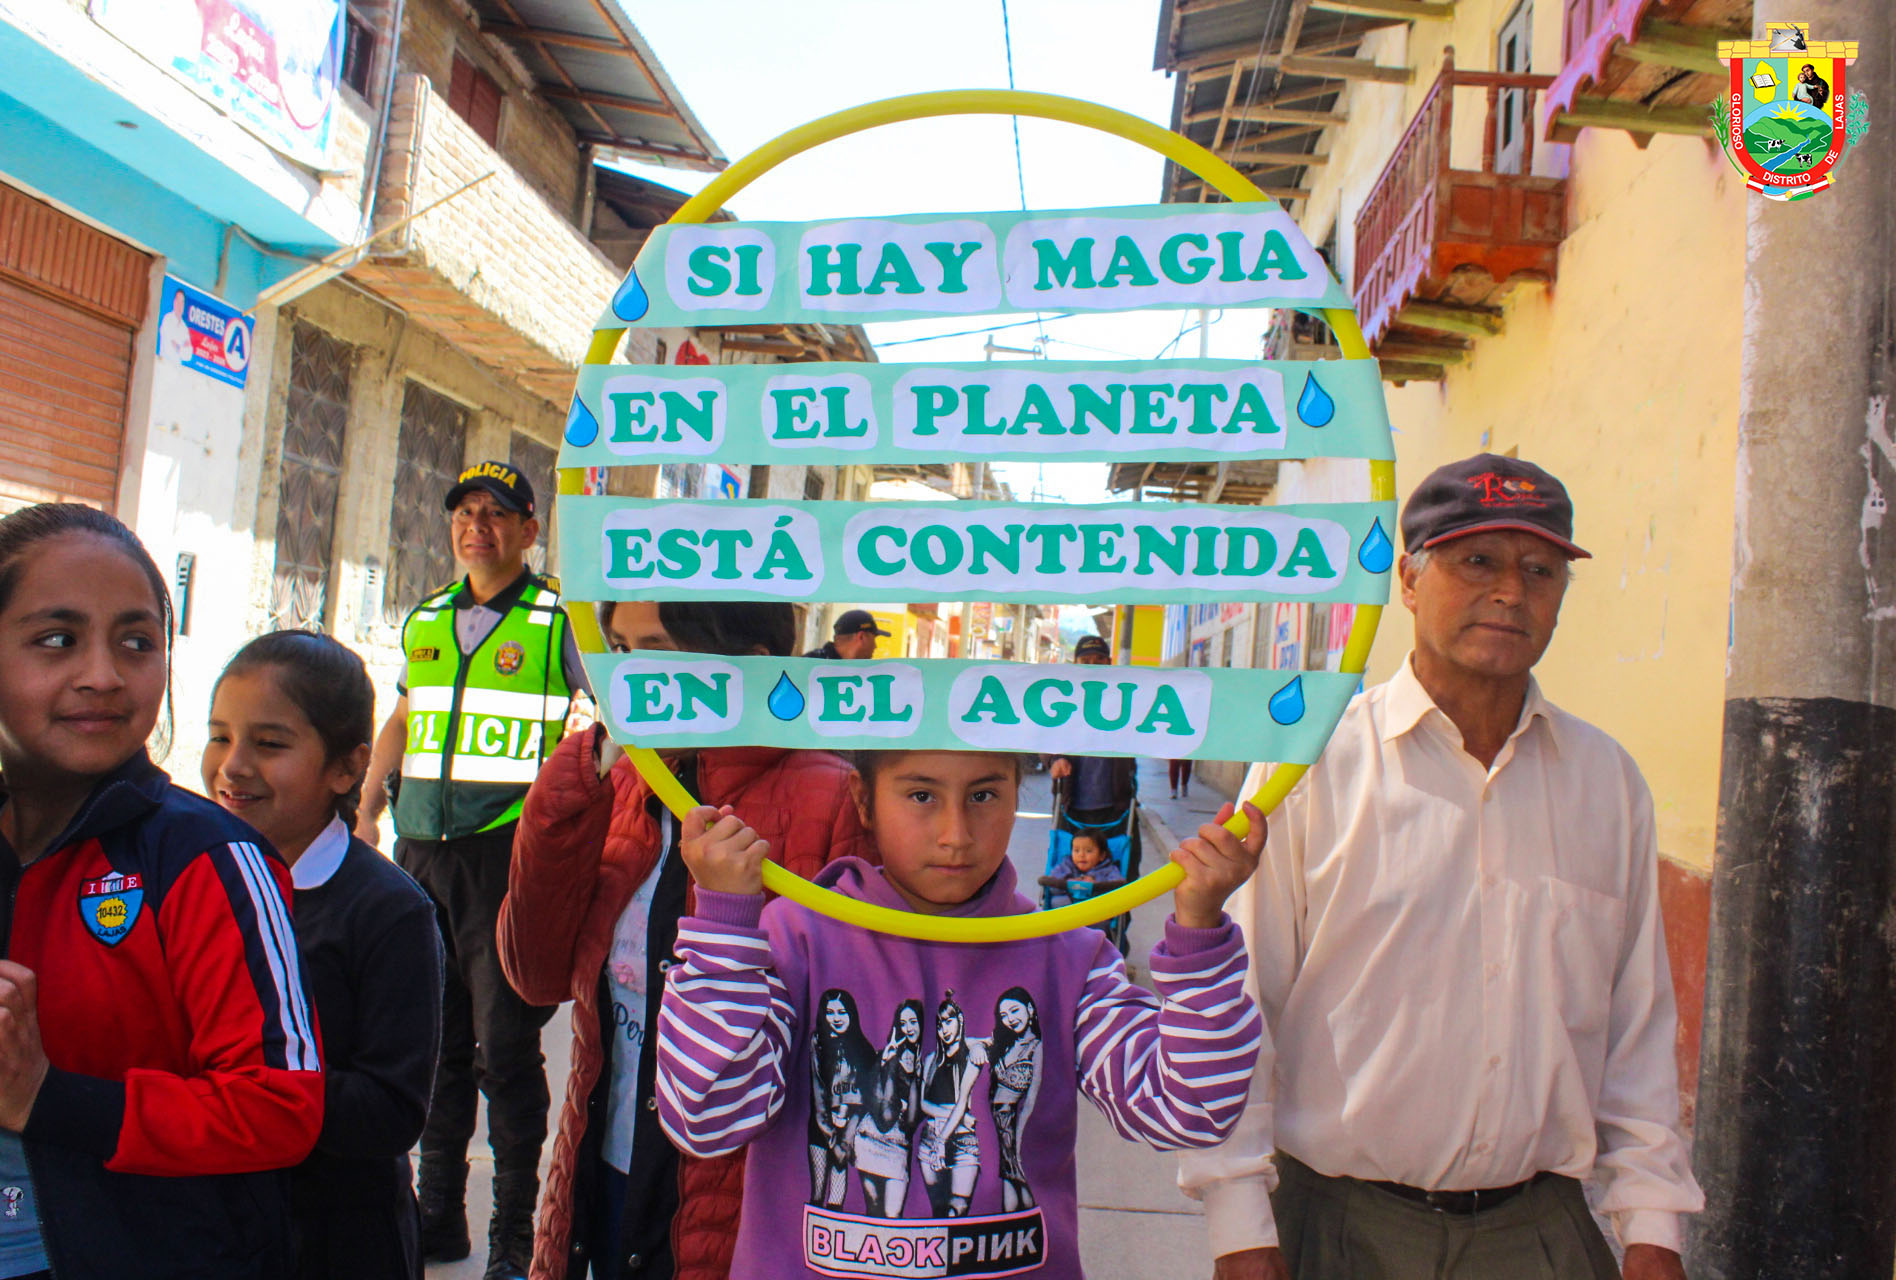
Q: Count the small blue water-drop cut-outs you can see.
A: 6